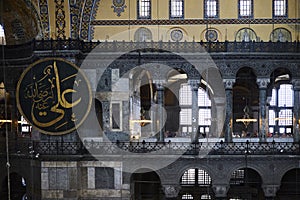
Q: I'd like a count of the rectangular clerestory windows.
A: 5